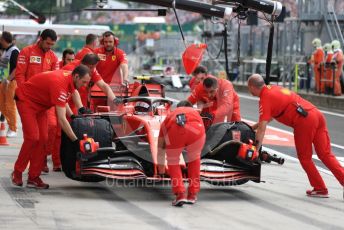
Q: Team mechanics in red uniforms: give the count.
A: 10